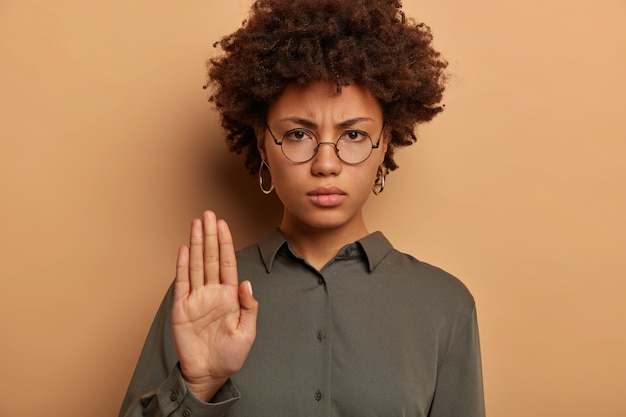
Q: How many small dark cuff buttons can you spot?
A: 2